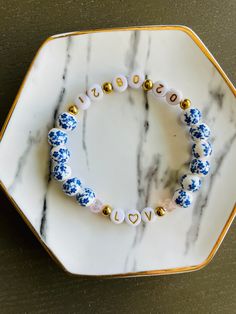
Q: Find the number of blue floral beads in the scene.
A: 12